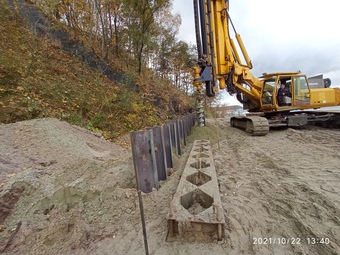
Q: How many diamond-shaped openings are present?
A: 7